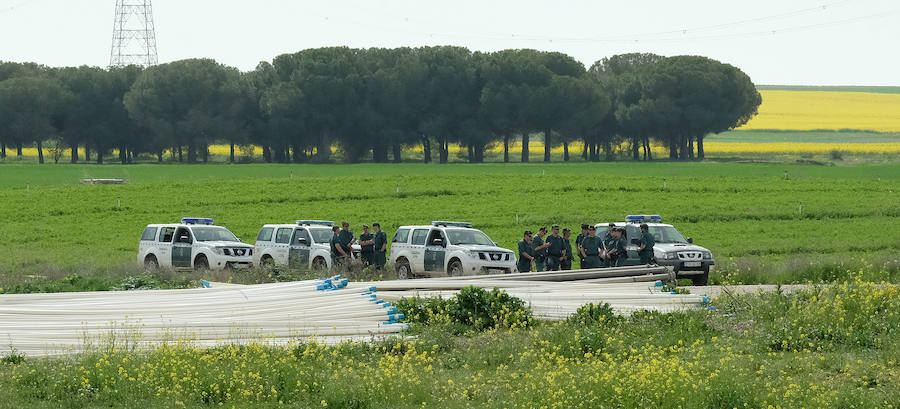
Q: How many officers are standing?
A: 14